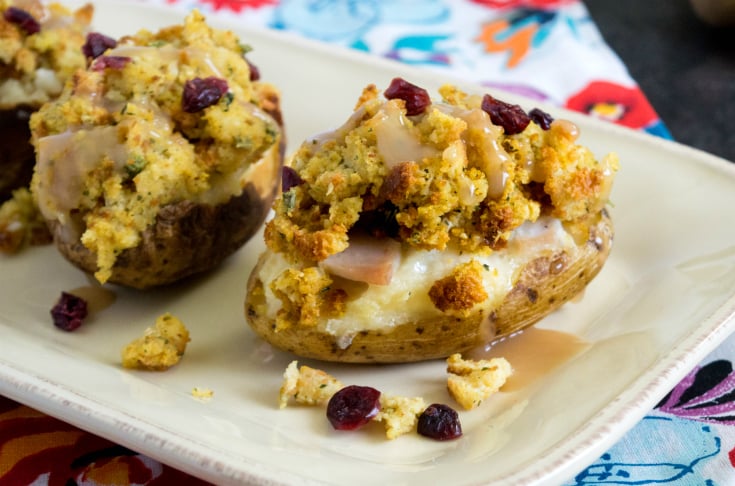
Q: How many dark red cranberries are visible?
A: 12